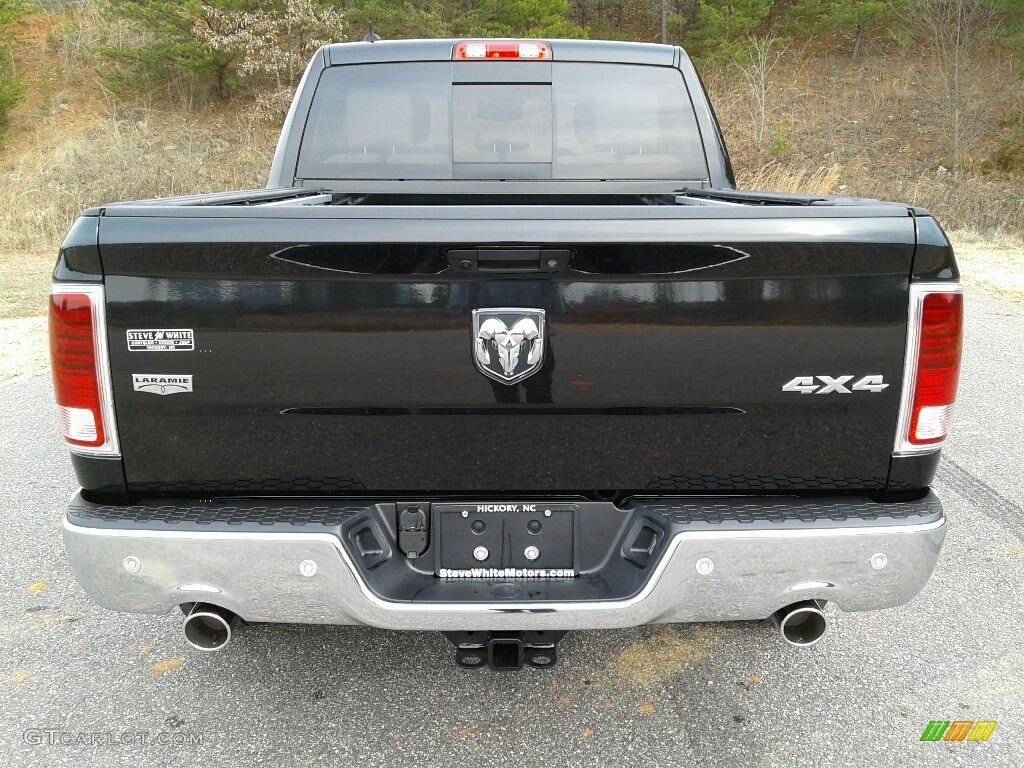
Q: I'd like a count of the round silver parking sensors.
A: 4